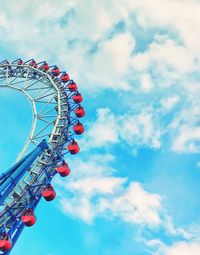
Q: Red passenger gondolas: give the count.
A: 14